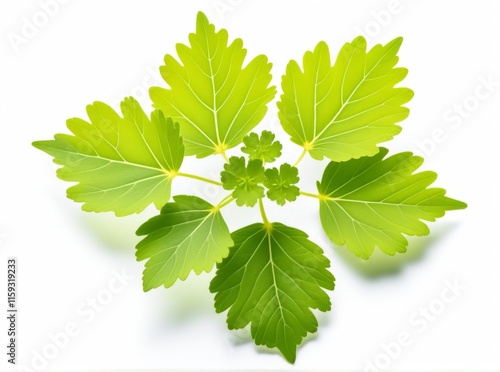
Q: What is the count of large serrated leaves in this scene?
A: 6